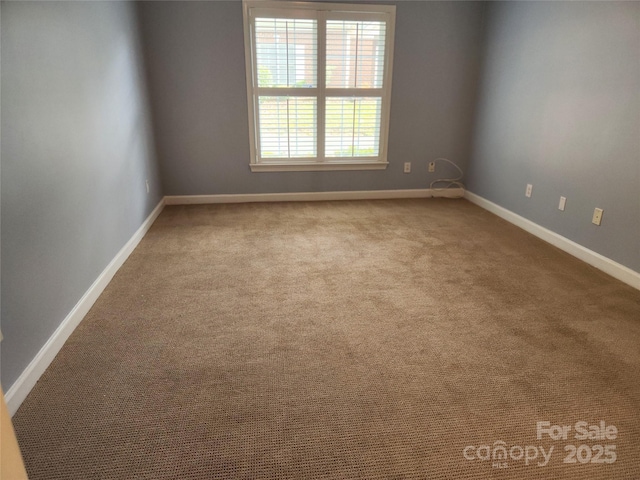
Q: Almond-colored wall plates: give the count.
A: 2